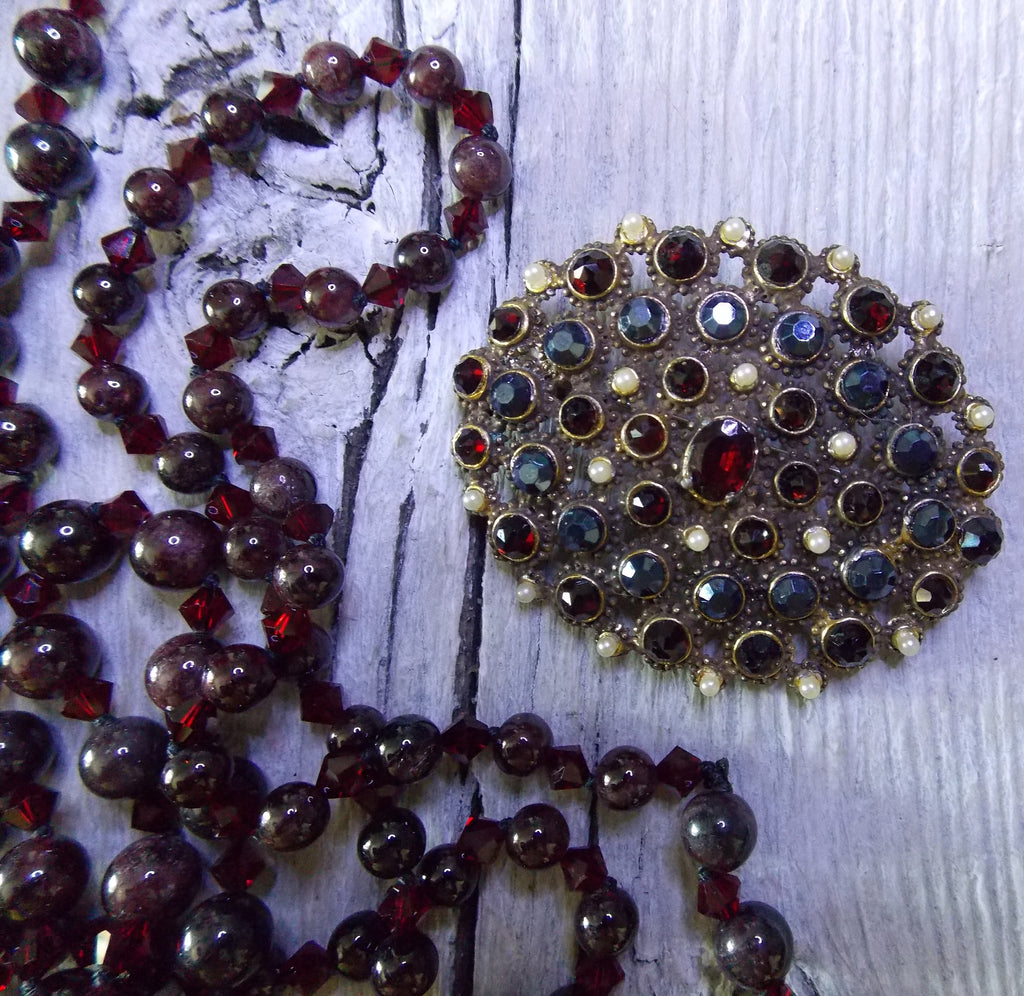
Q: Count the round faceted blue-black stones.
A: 14